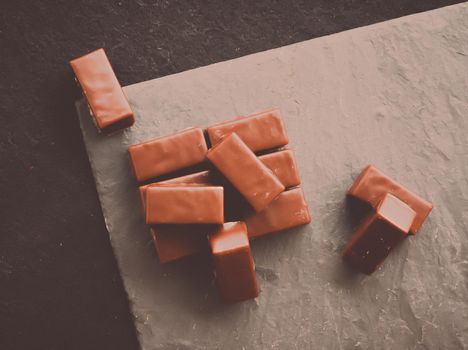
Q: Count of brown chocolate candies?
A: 12